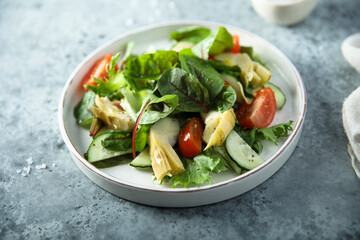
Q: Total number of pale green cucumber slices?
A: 4